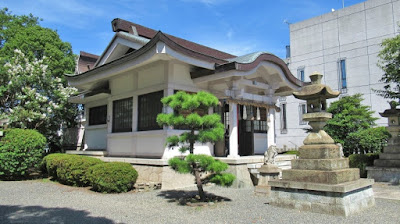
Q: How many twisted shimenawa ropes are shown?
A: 1